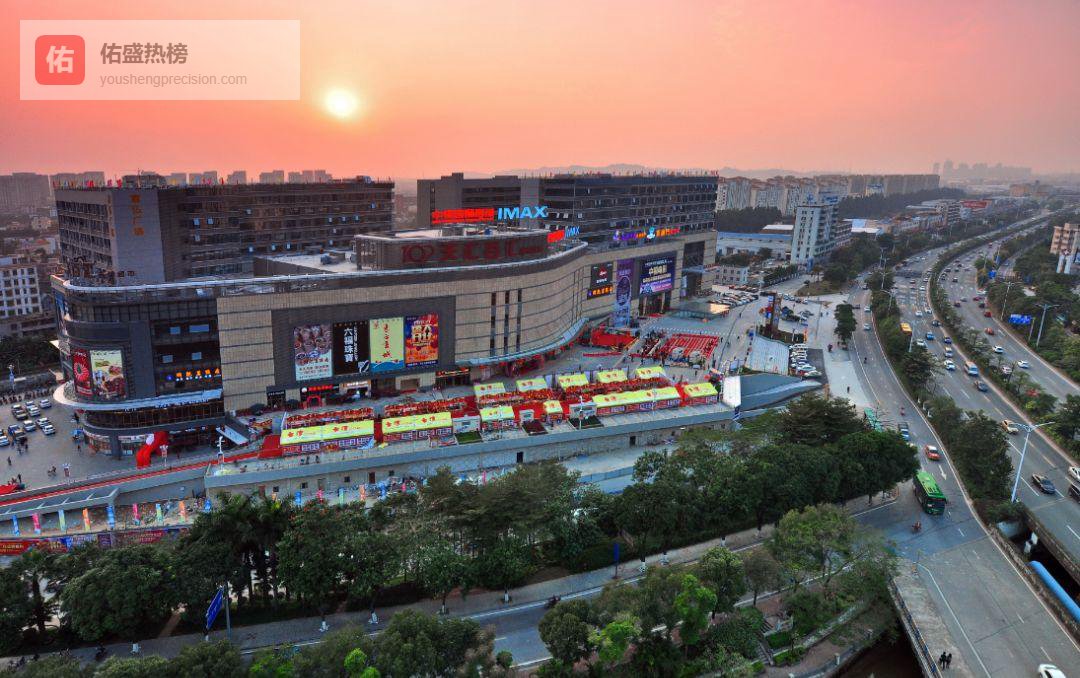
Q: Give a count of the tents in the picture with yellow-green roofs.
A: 11